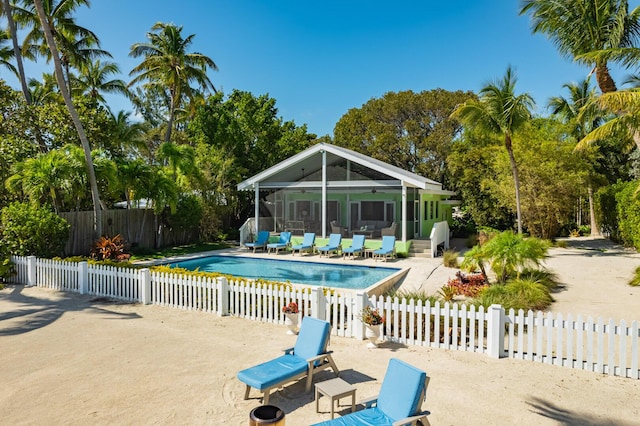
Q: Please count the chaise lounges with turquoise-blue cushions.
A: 8